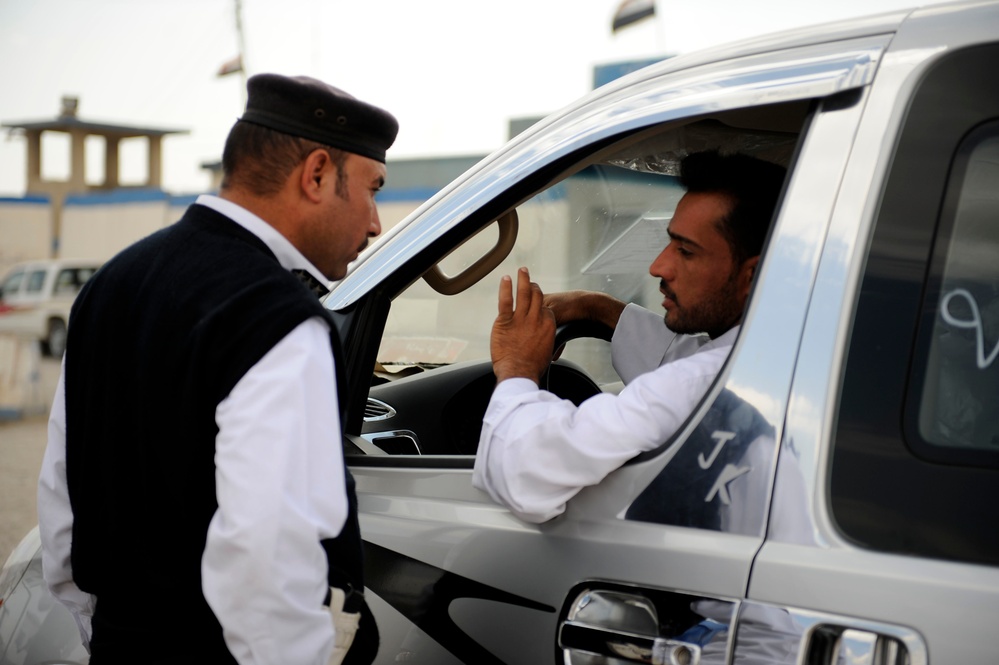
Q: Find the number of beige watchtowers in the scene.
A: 1